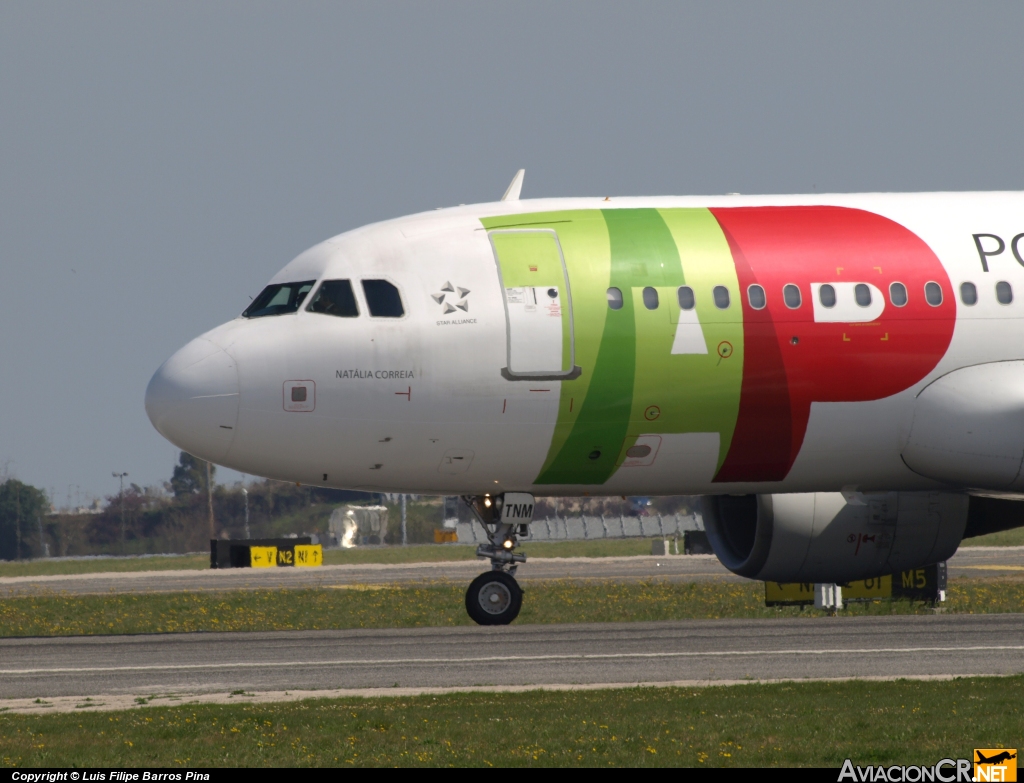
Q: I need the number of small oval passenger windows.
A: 12